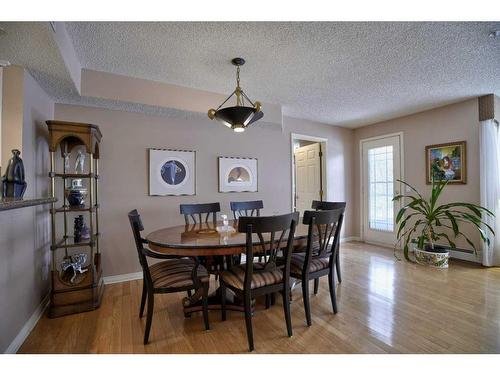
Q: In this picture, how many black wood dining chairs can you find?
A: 6